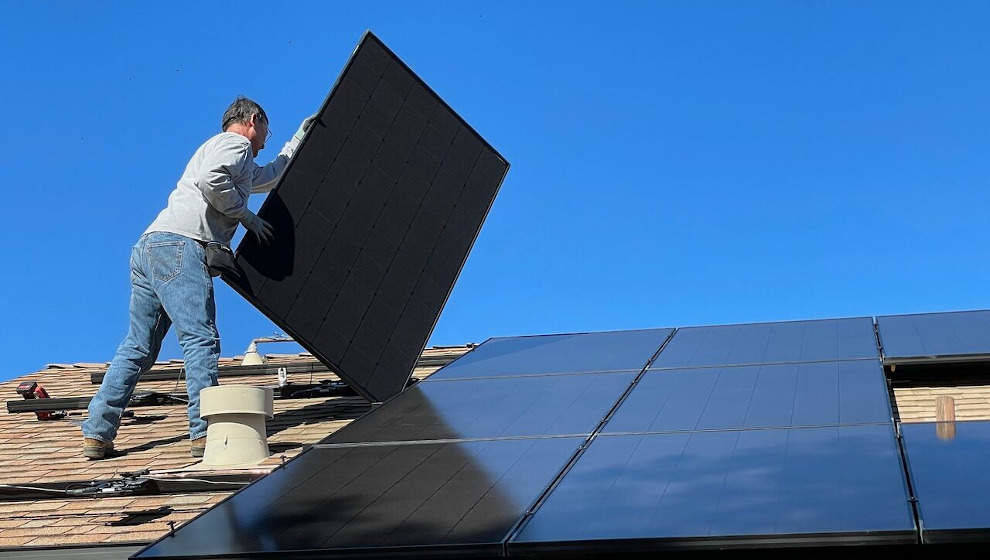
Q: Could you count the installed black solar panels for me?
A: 8